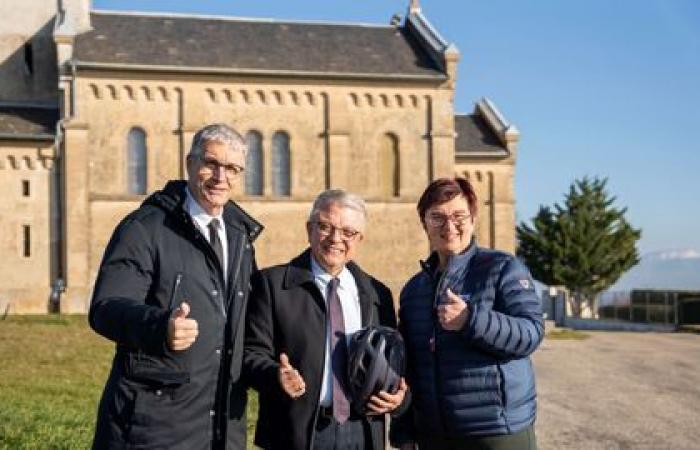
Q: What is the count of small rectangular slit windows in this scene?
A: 2